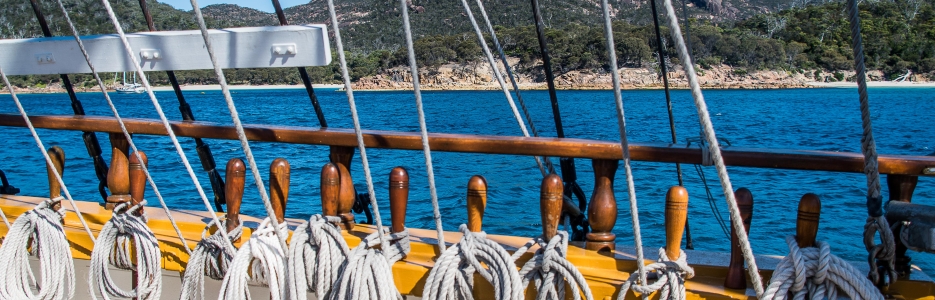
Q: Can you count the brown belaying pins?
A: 11